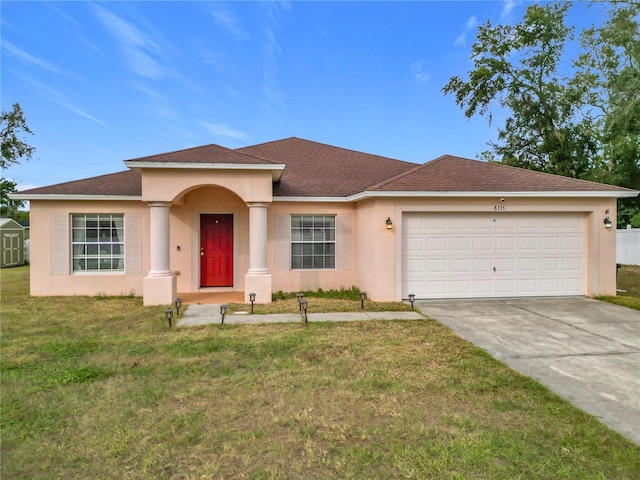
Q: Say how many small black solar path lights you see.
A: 8